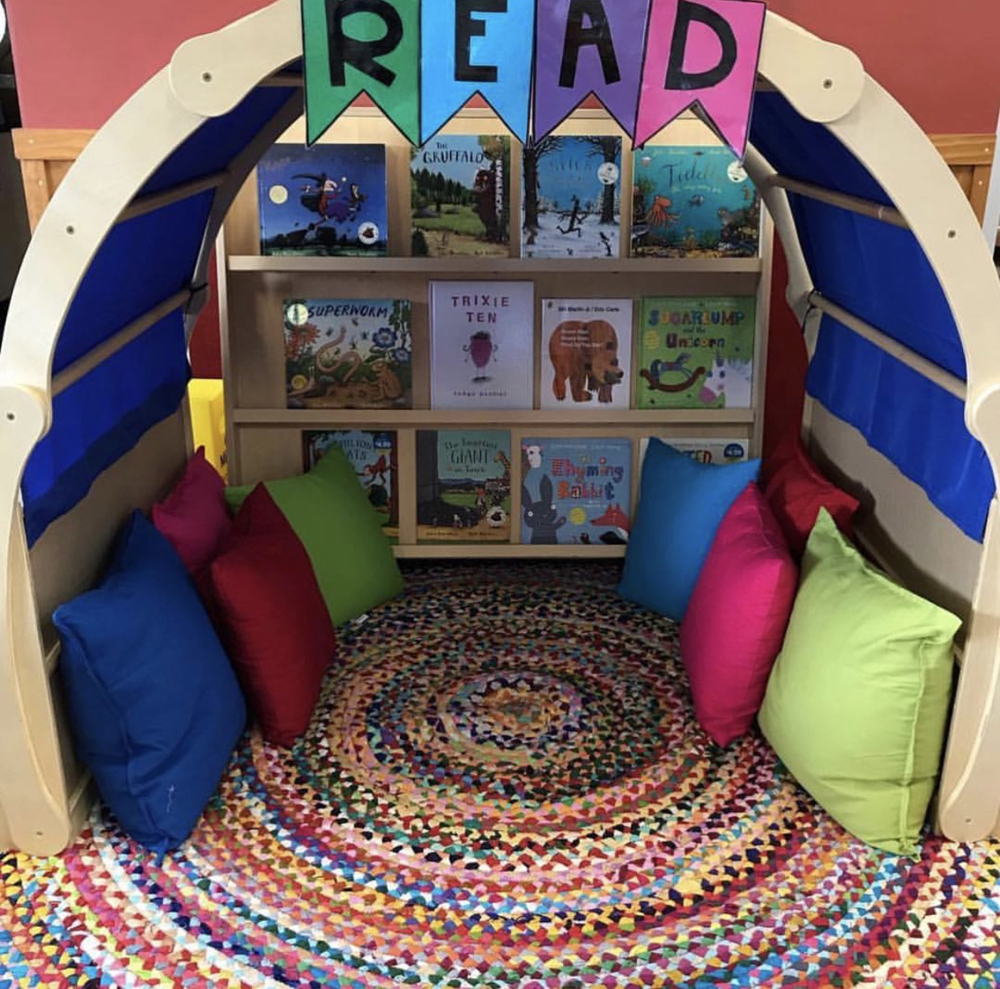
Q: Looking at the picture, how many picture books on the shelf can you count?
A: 12